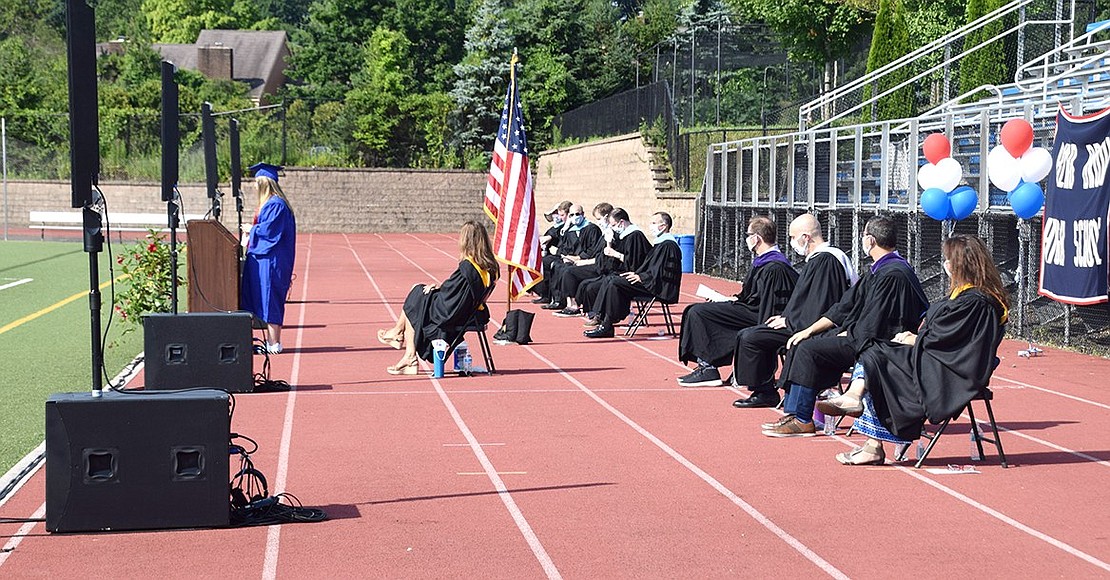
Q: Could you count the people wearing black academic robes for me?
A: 11